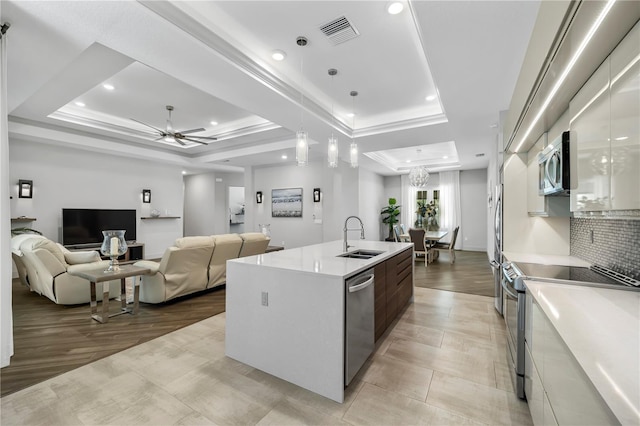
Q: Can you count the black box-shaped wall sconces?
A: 4